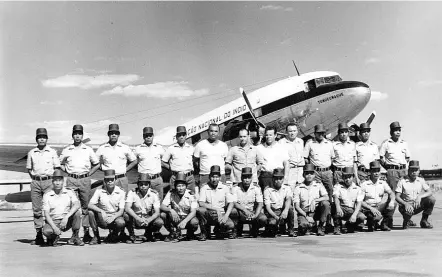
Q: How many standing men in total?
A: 13